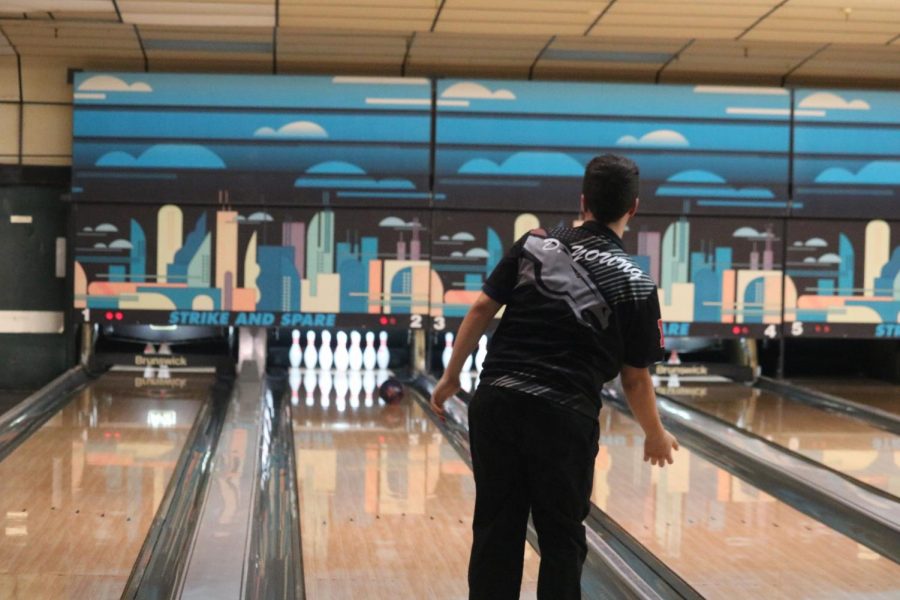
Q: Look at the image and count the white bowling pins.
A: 10